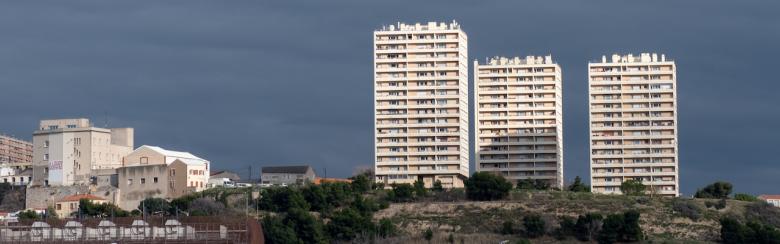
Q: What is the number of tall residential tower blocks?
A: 3